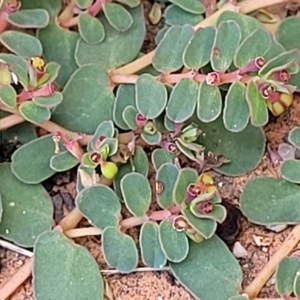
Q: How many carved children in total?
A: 0